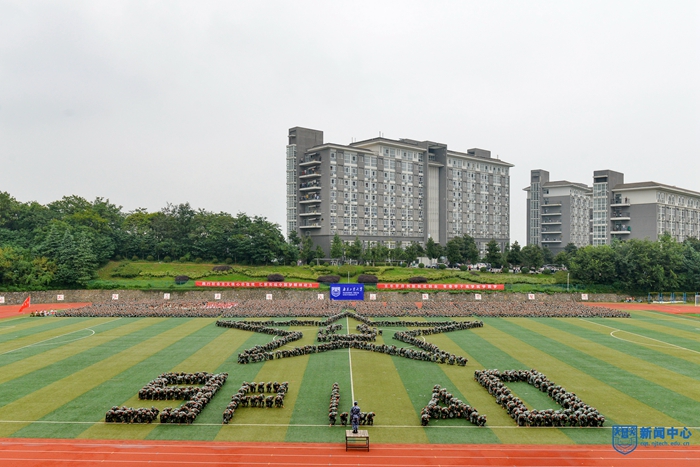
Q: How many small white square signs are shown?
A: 12